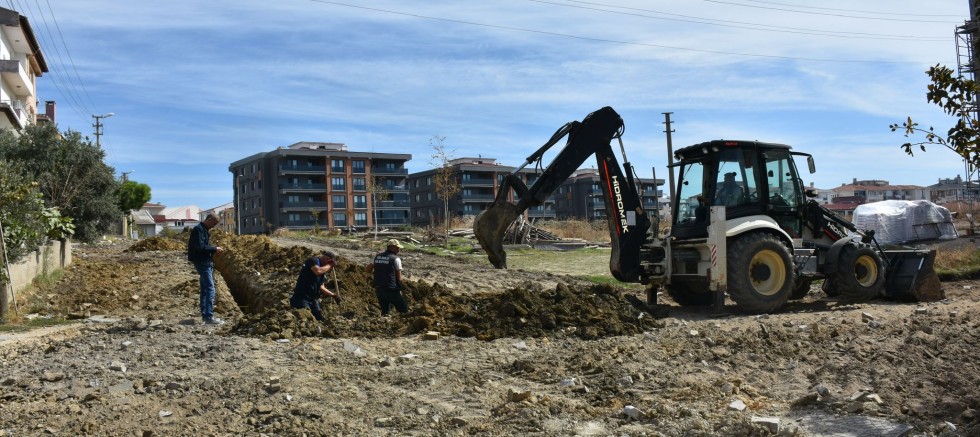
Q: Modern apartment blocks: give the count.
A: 3